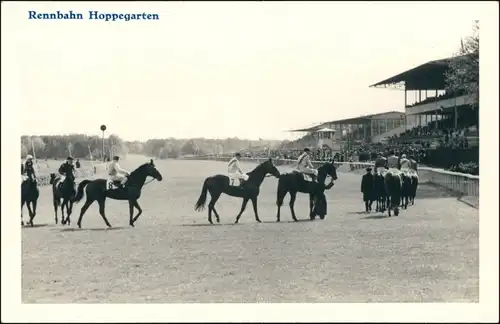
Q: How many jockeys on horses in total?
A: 9